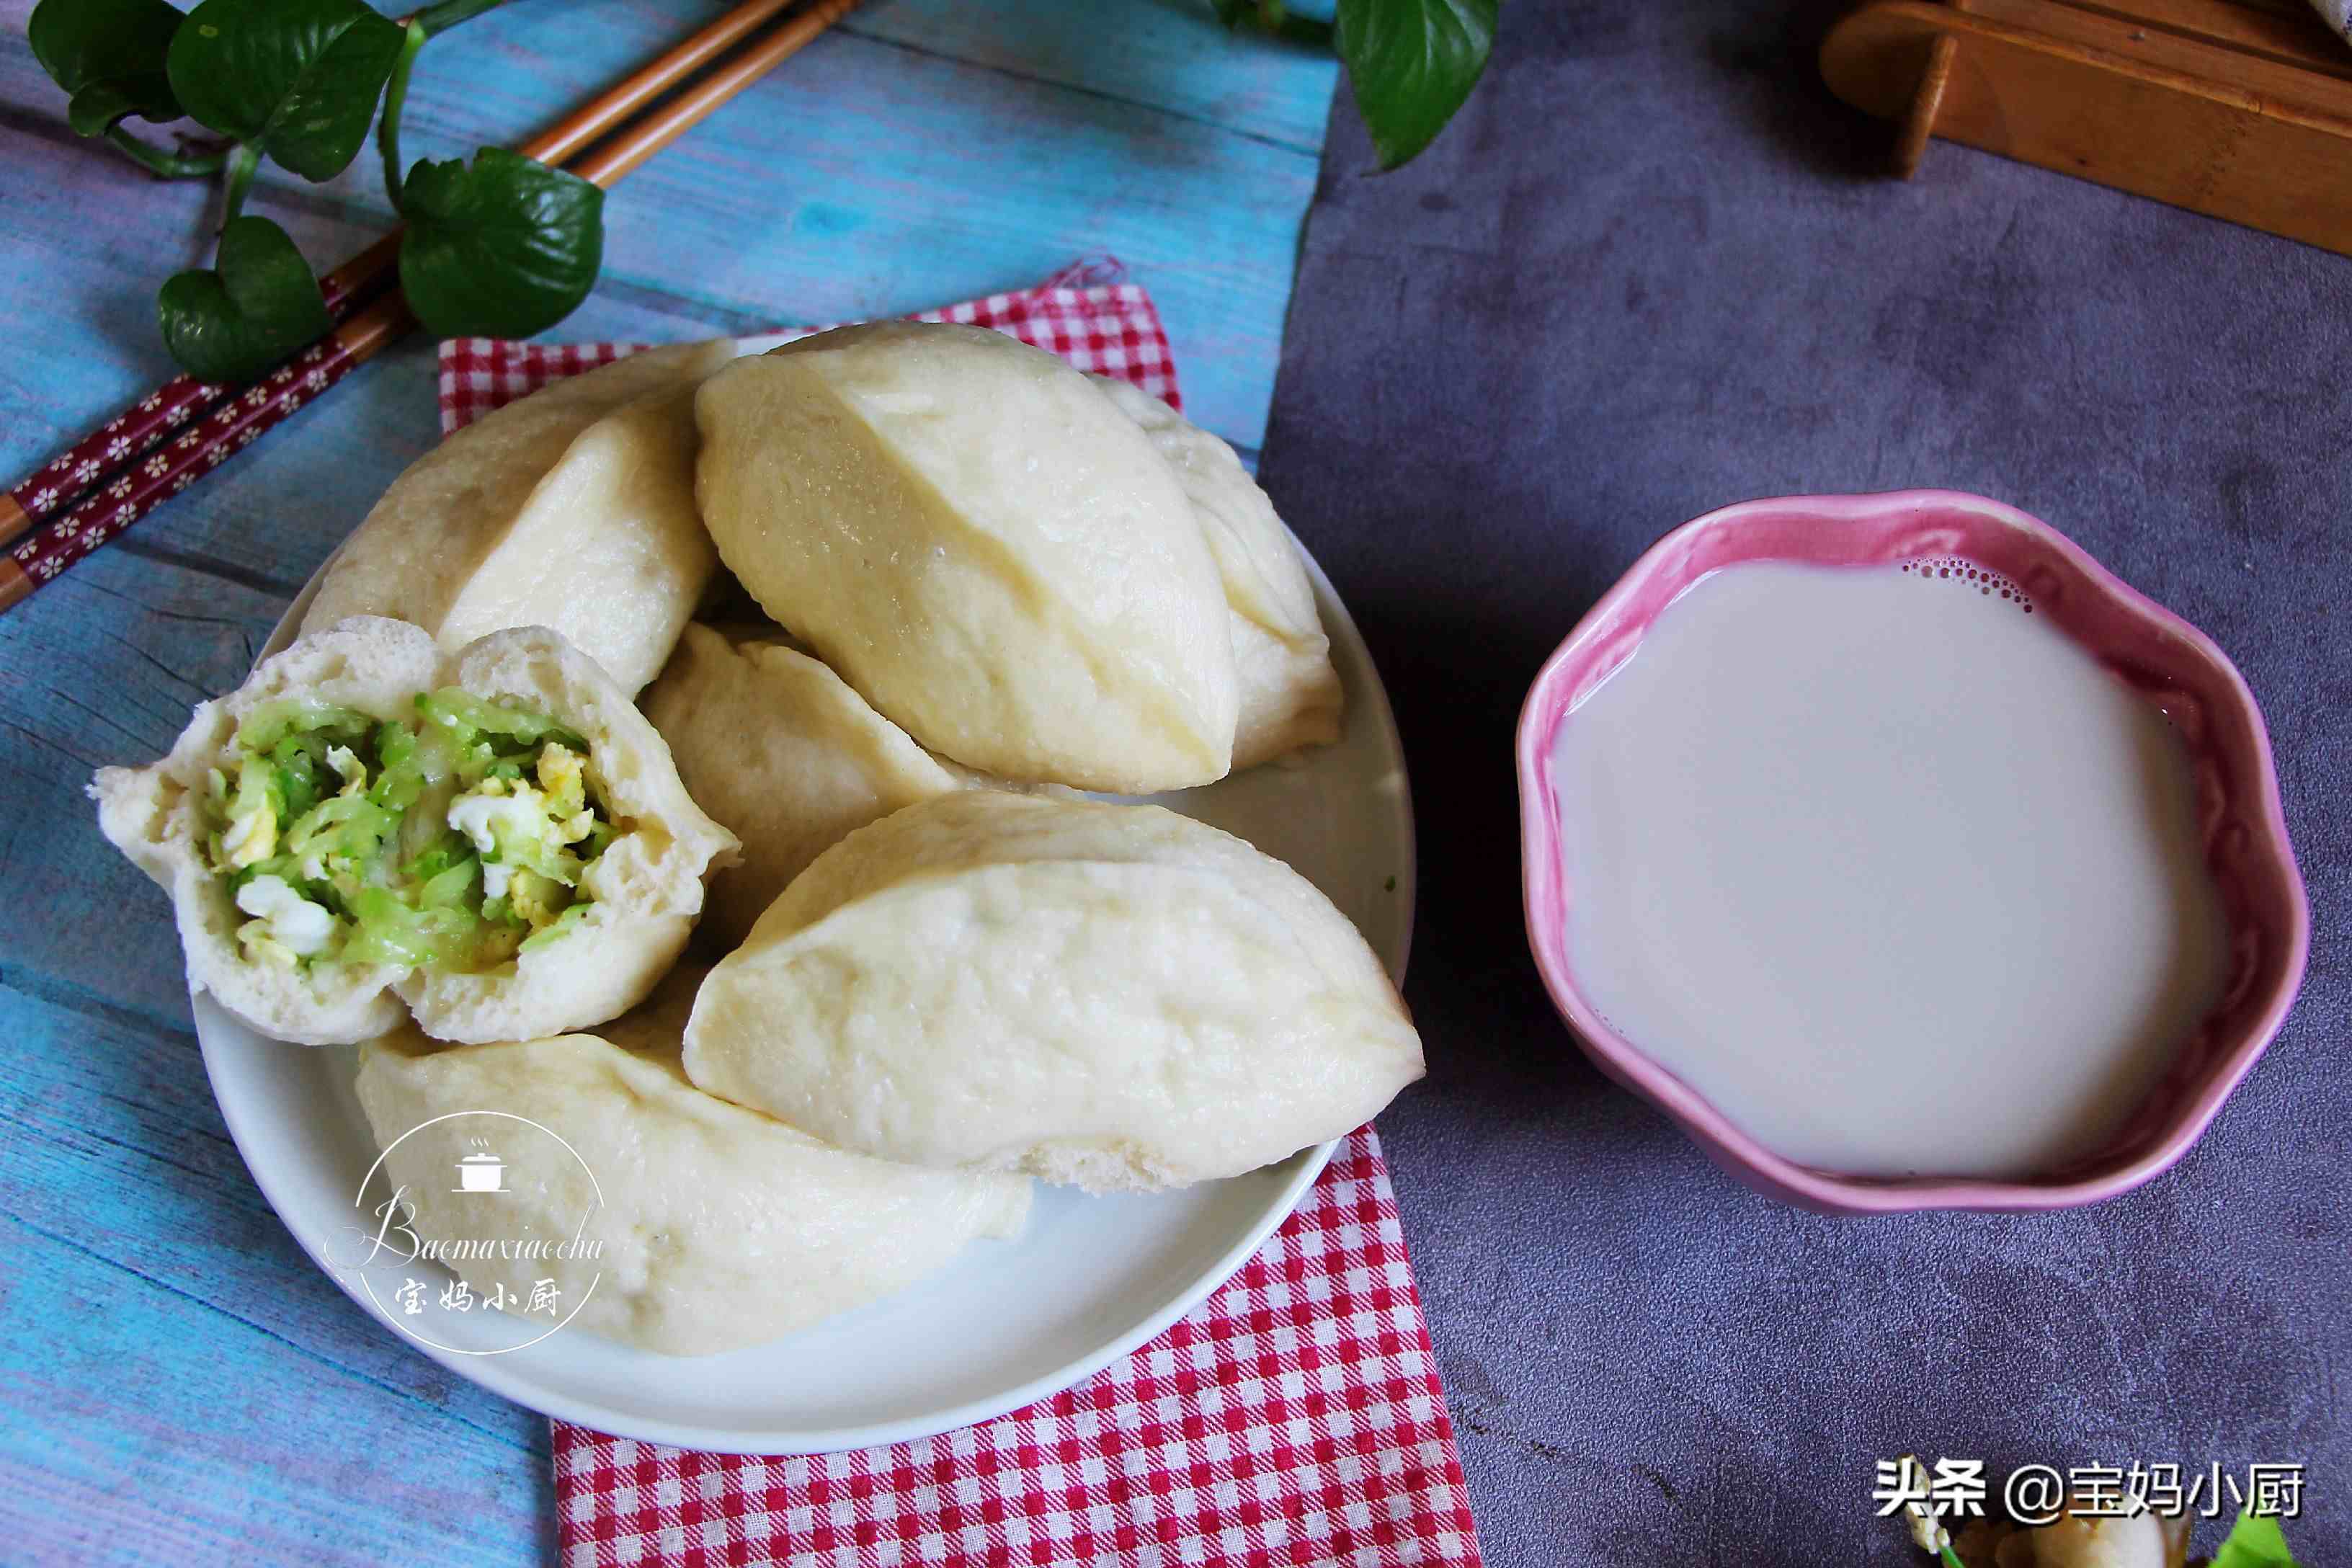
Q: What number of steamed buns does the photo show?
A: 7